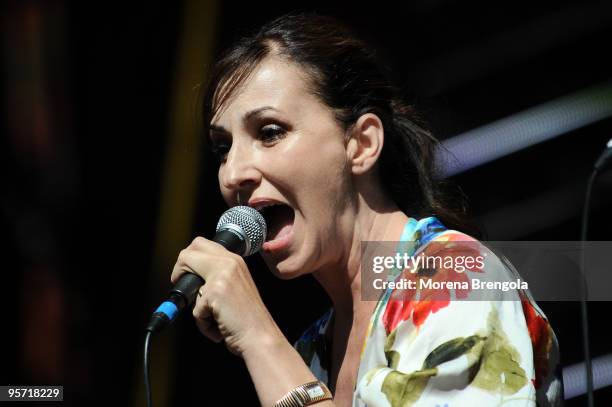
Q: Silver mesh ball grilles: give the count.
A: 1